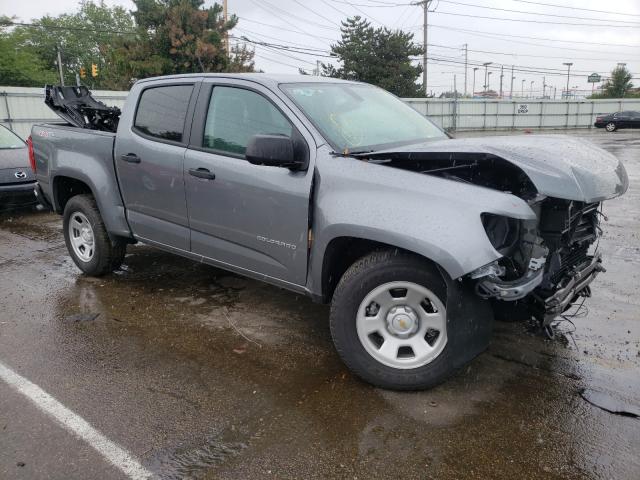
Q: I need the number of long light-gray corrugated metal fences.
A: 1